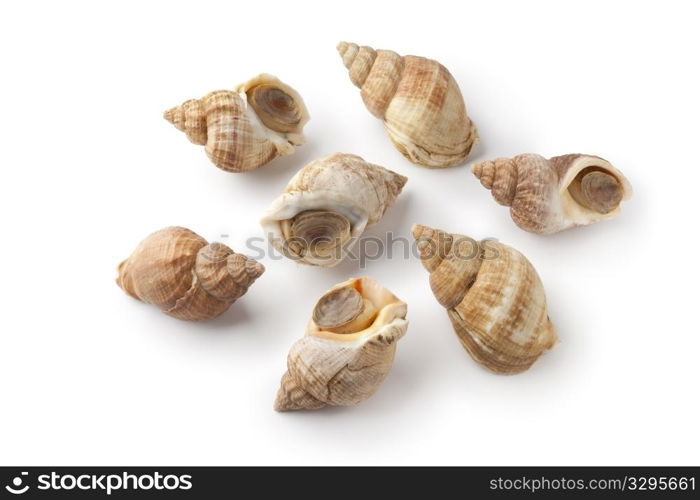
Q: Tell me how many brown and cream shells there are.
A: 7